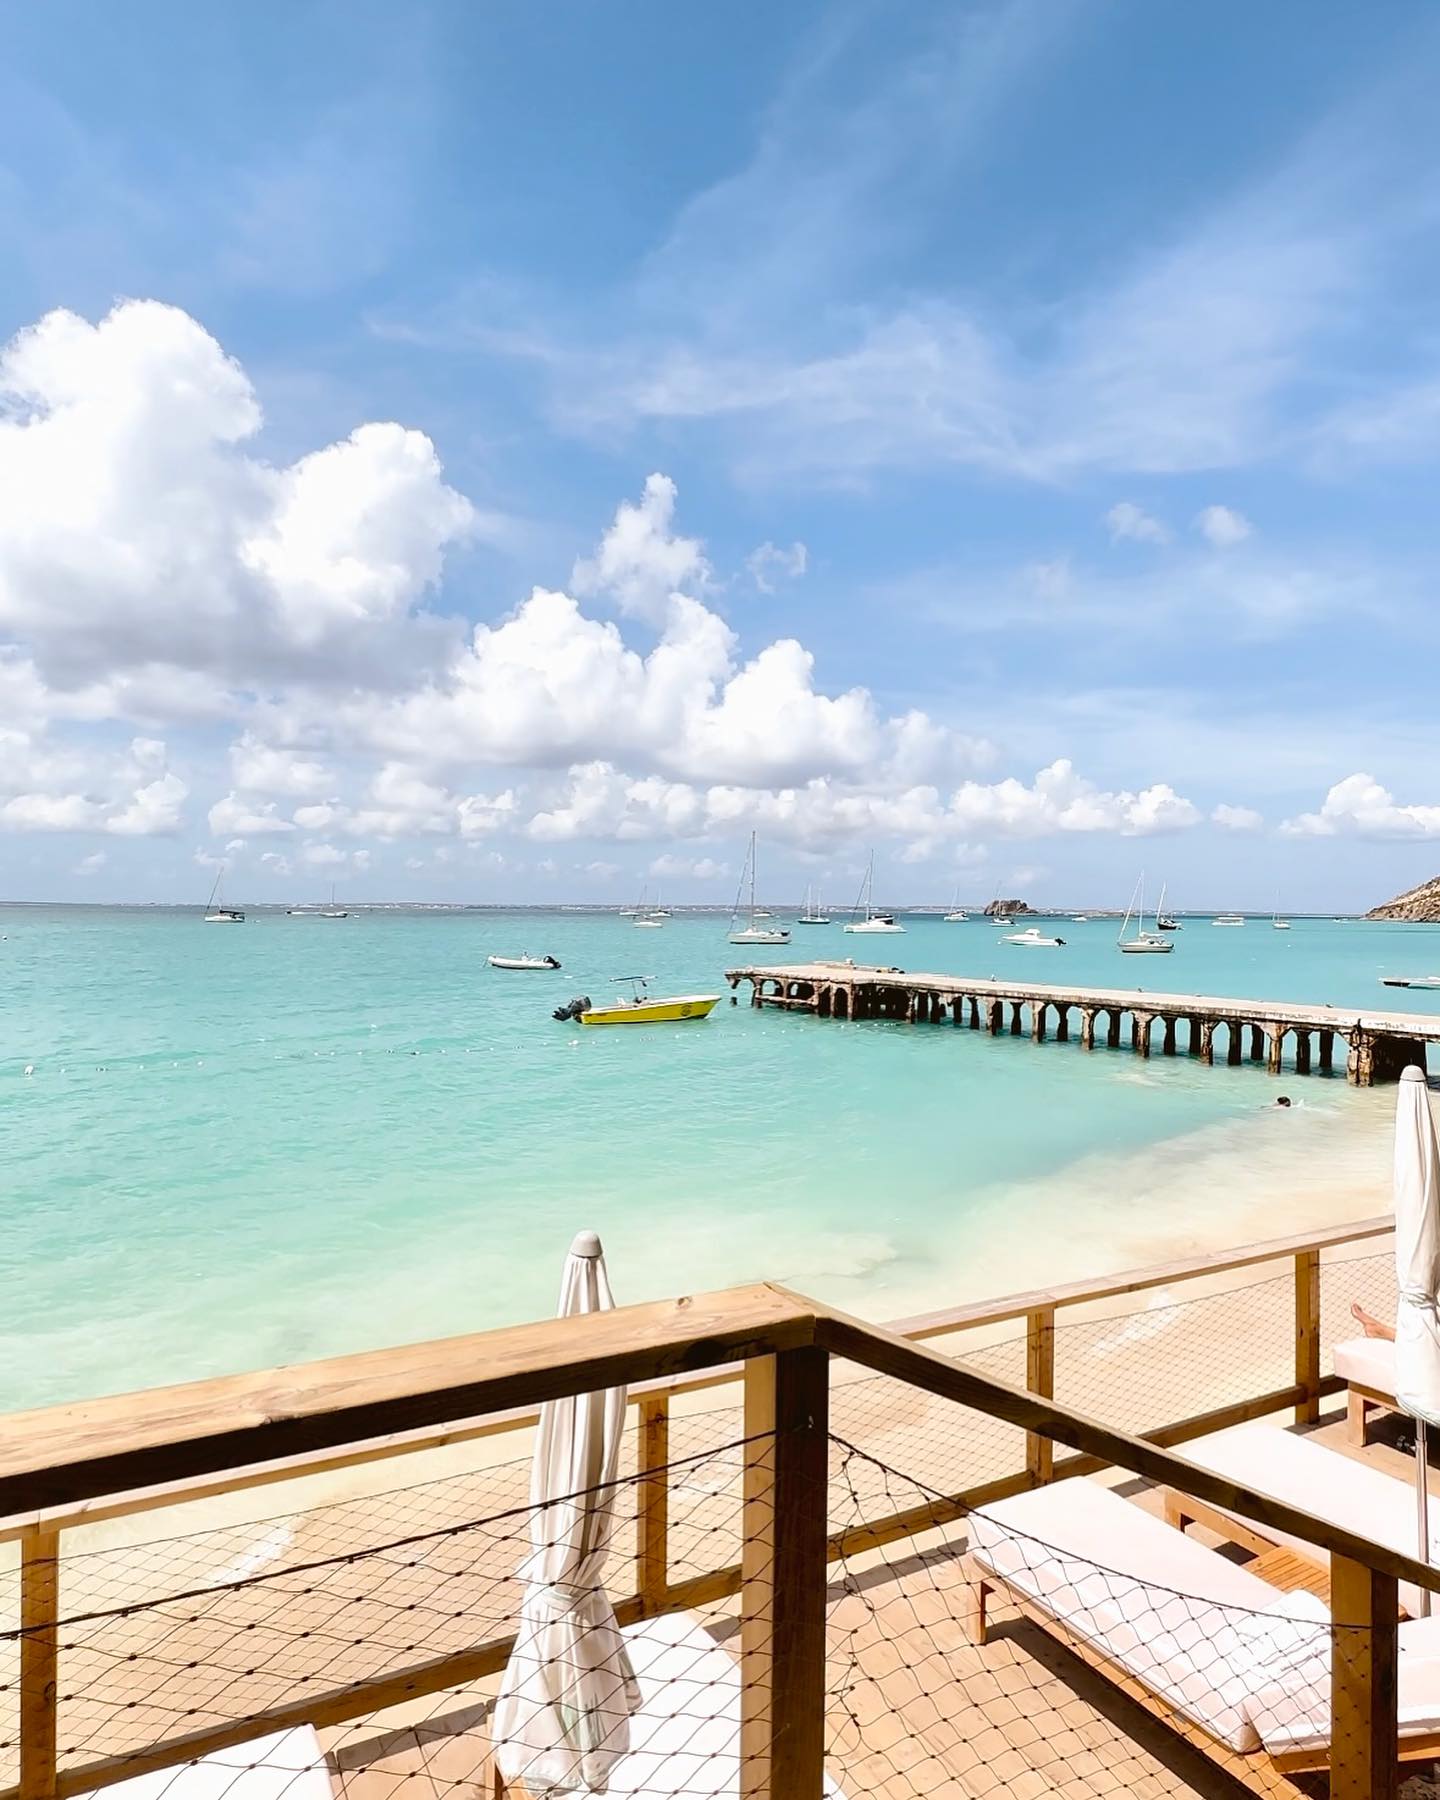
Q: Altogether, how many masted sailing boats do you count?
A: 12